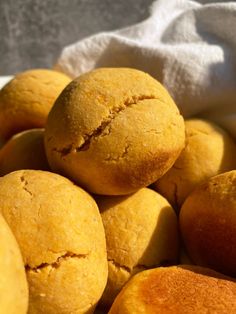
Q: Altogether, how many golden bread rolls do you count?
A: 9